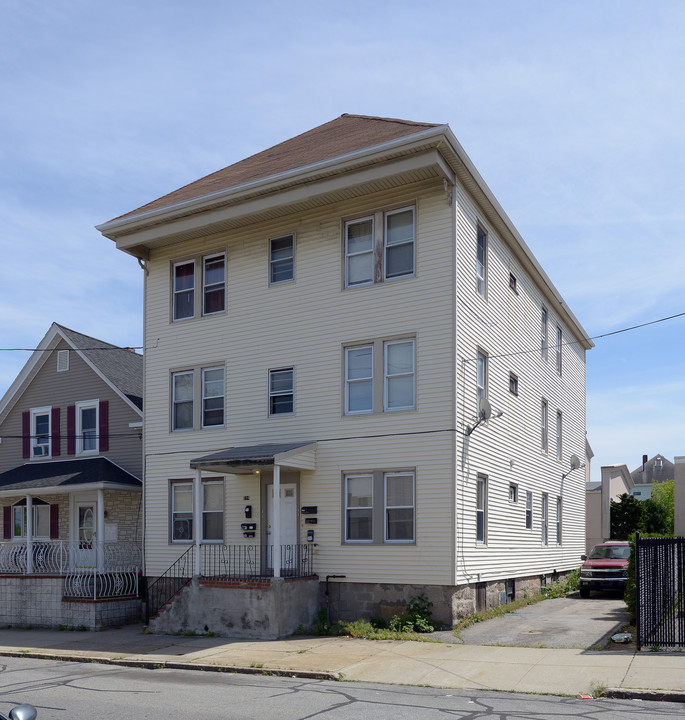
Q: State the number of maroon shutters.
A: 6